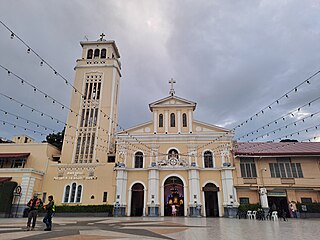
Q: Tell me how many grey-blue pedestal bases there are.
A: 4